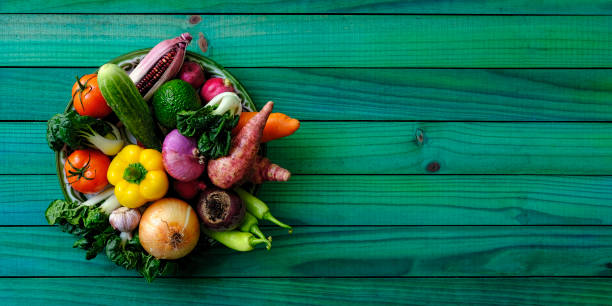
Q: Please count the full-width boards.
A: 5